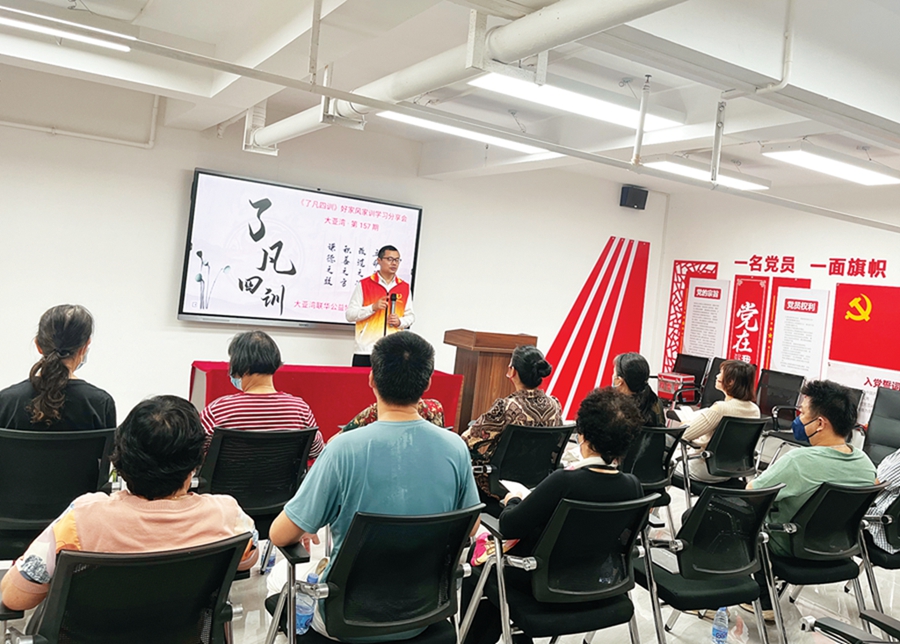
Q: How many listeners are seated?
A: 11